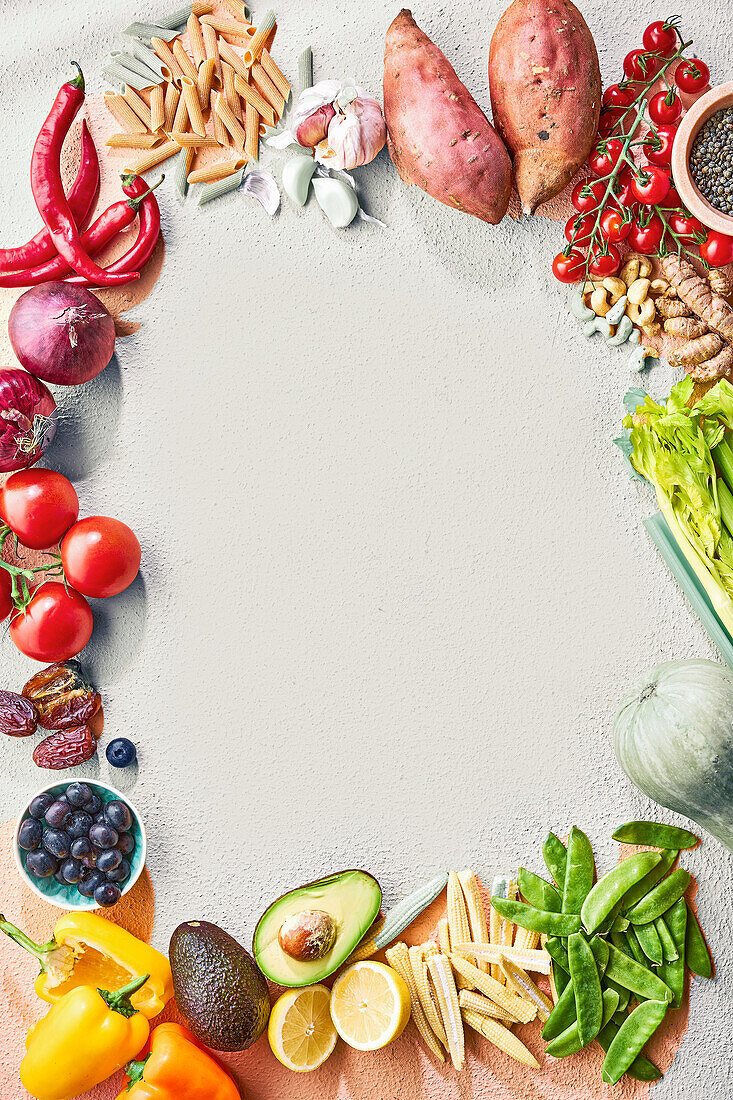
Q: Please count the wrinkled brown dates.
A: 3